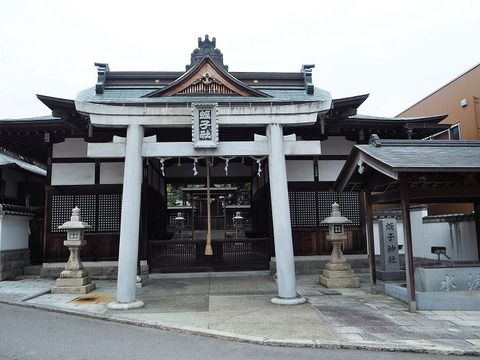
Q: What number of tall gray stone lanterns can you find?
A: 2